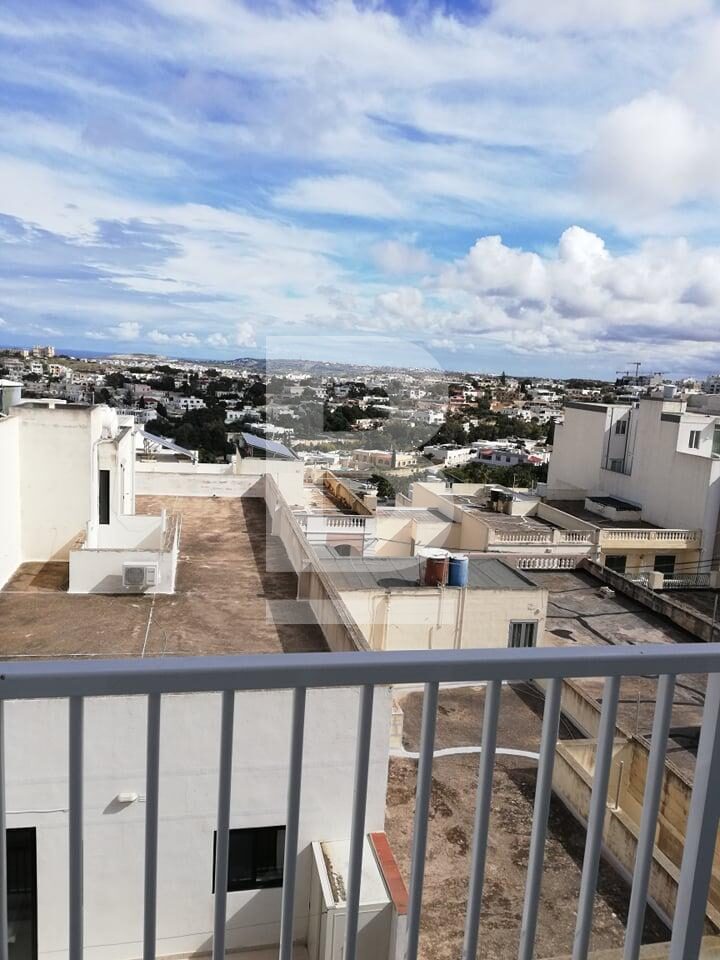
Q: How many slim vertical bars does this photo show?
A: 11